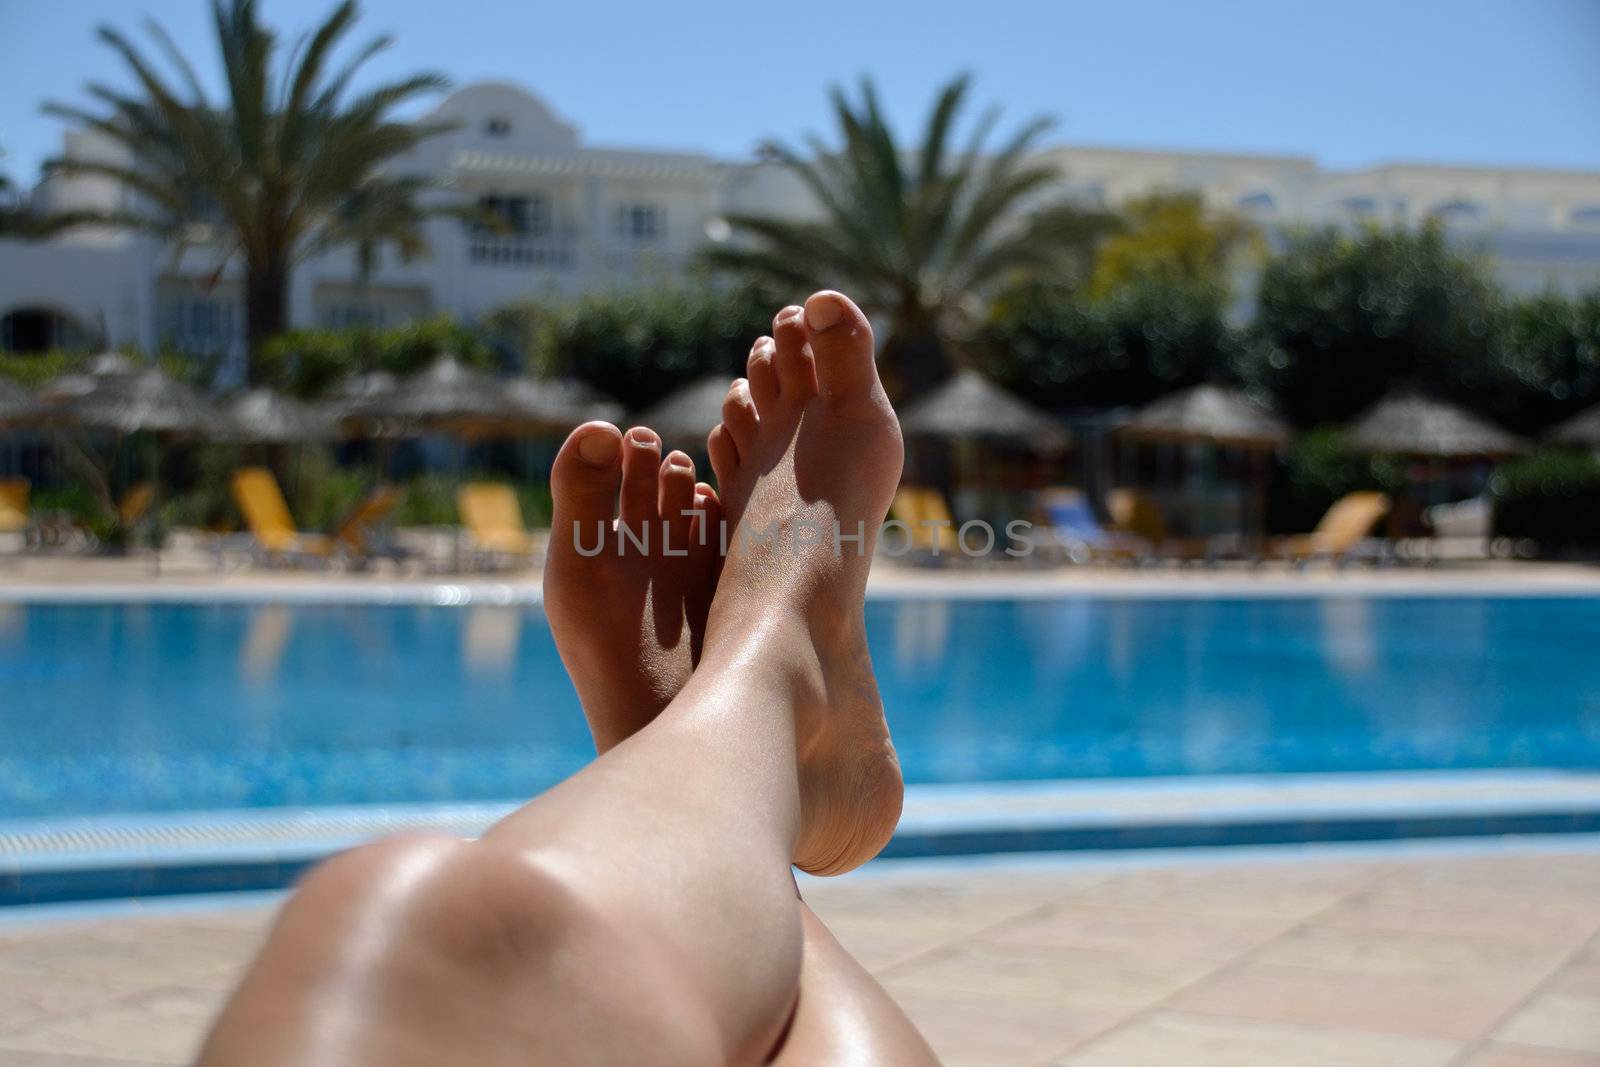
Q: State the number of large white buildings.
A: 2